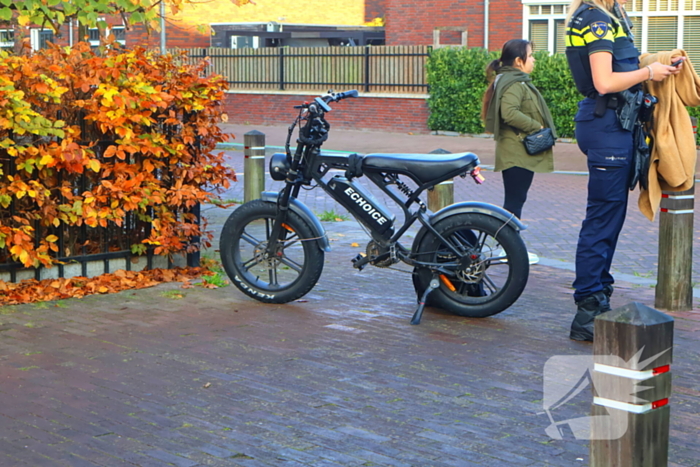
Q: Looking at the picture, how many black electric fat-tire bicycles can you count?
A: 1